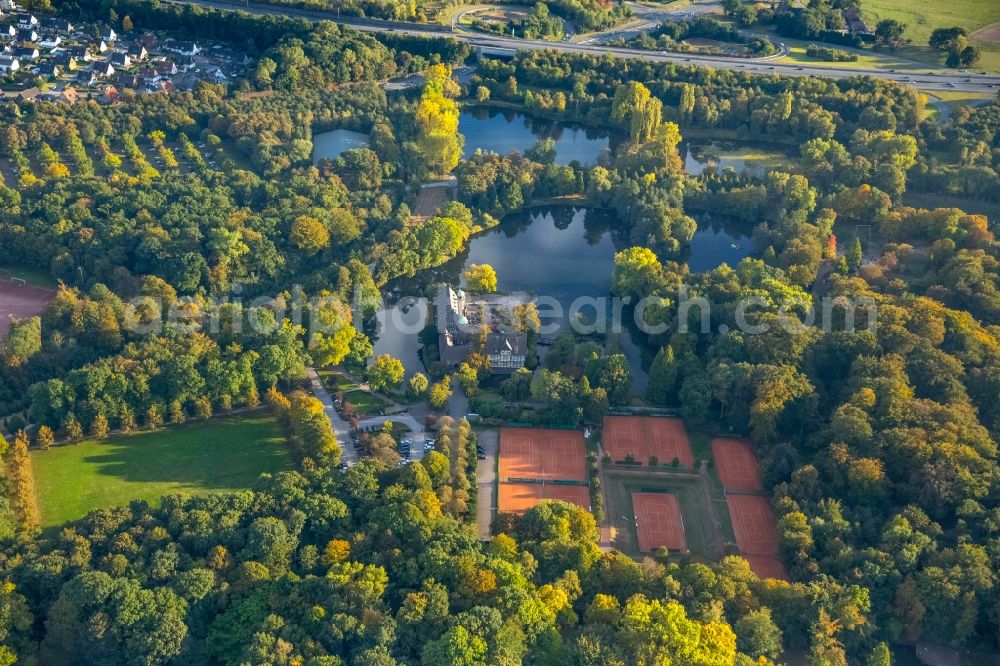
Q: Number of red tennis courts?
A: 10